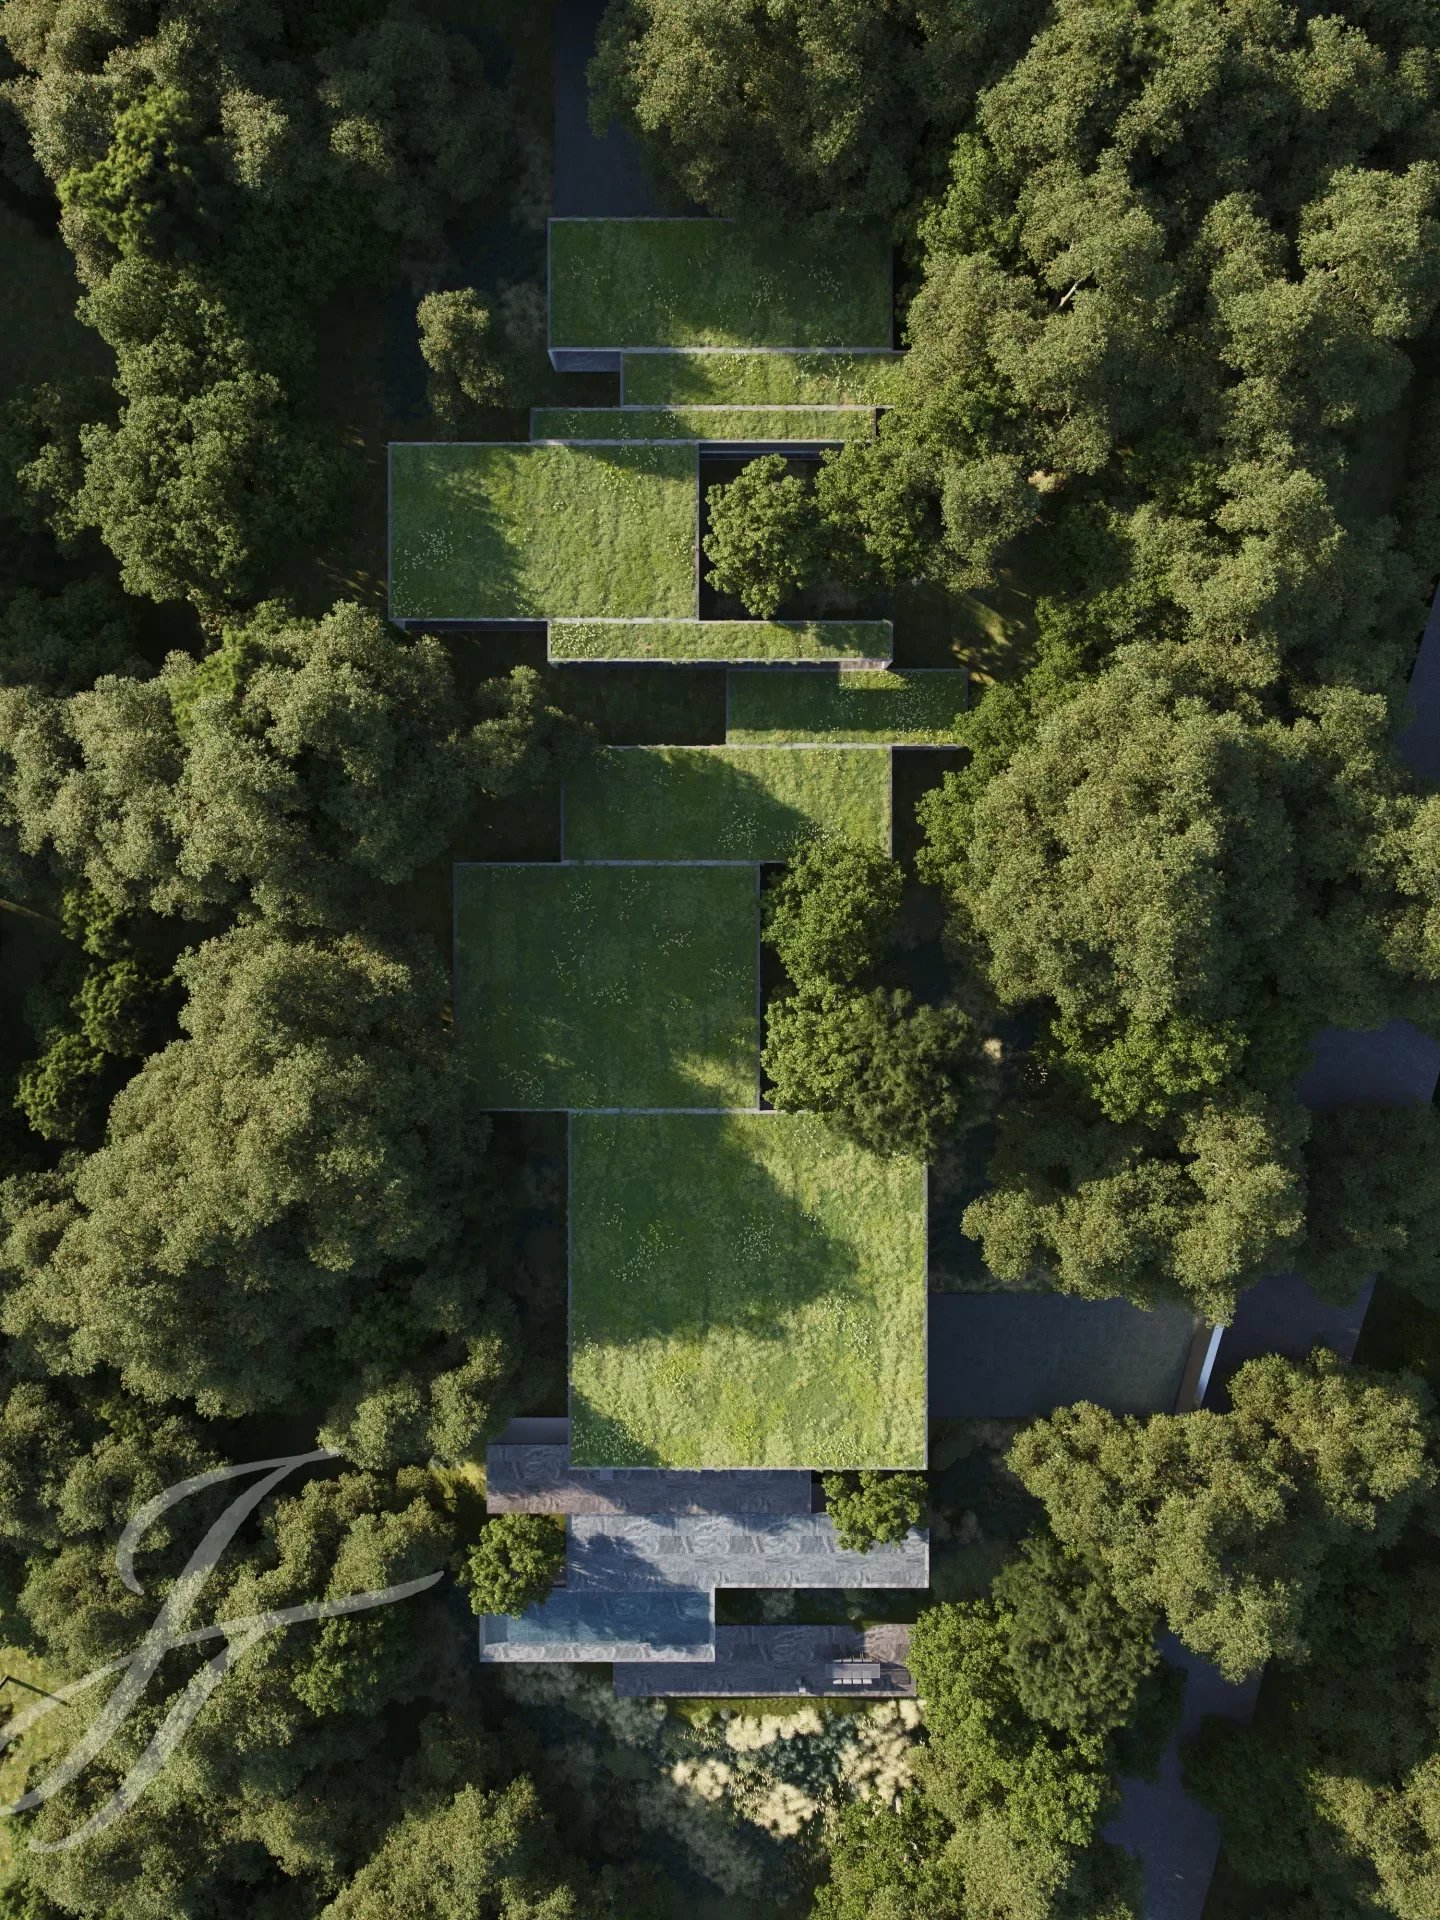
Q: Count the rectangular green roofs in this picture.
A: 9